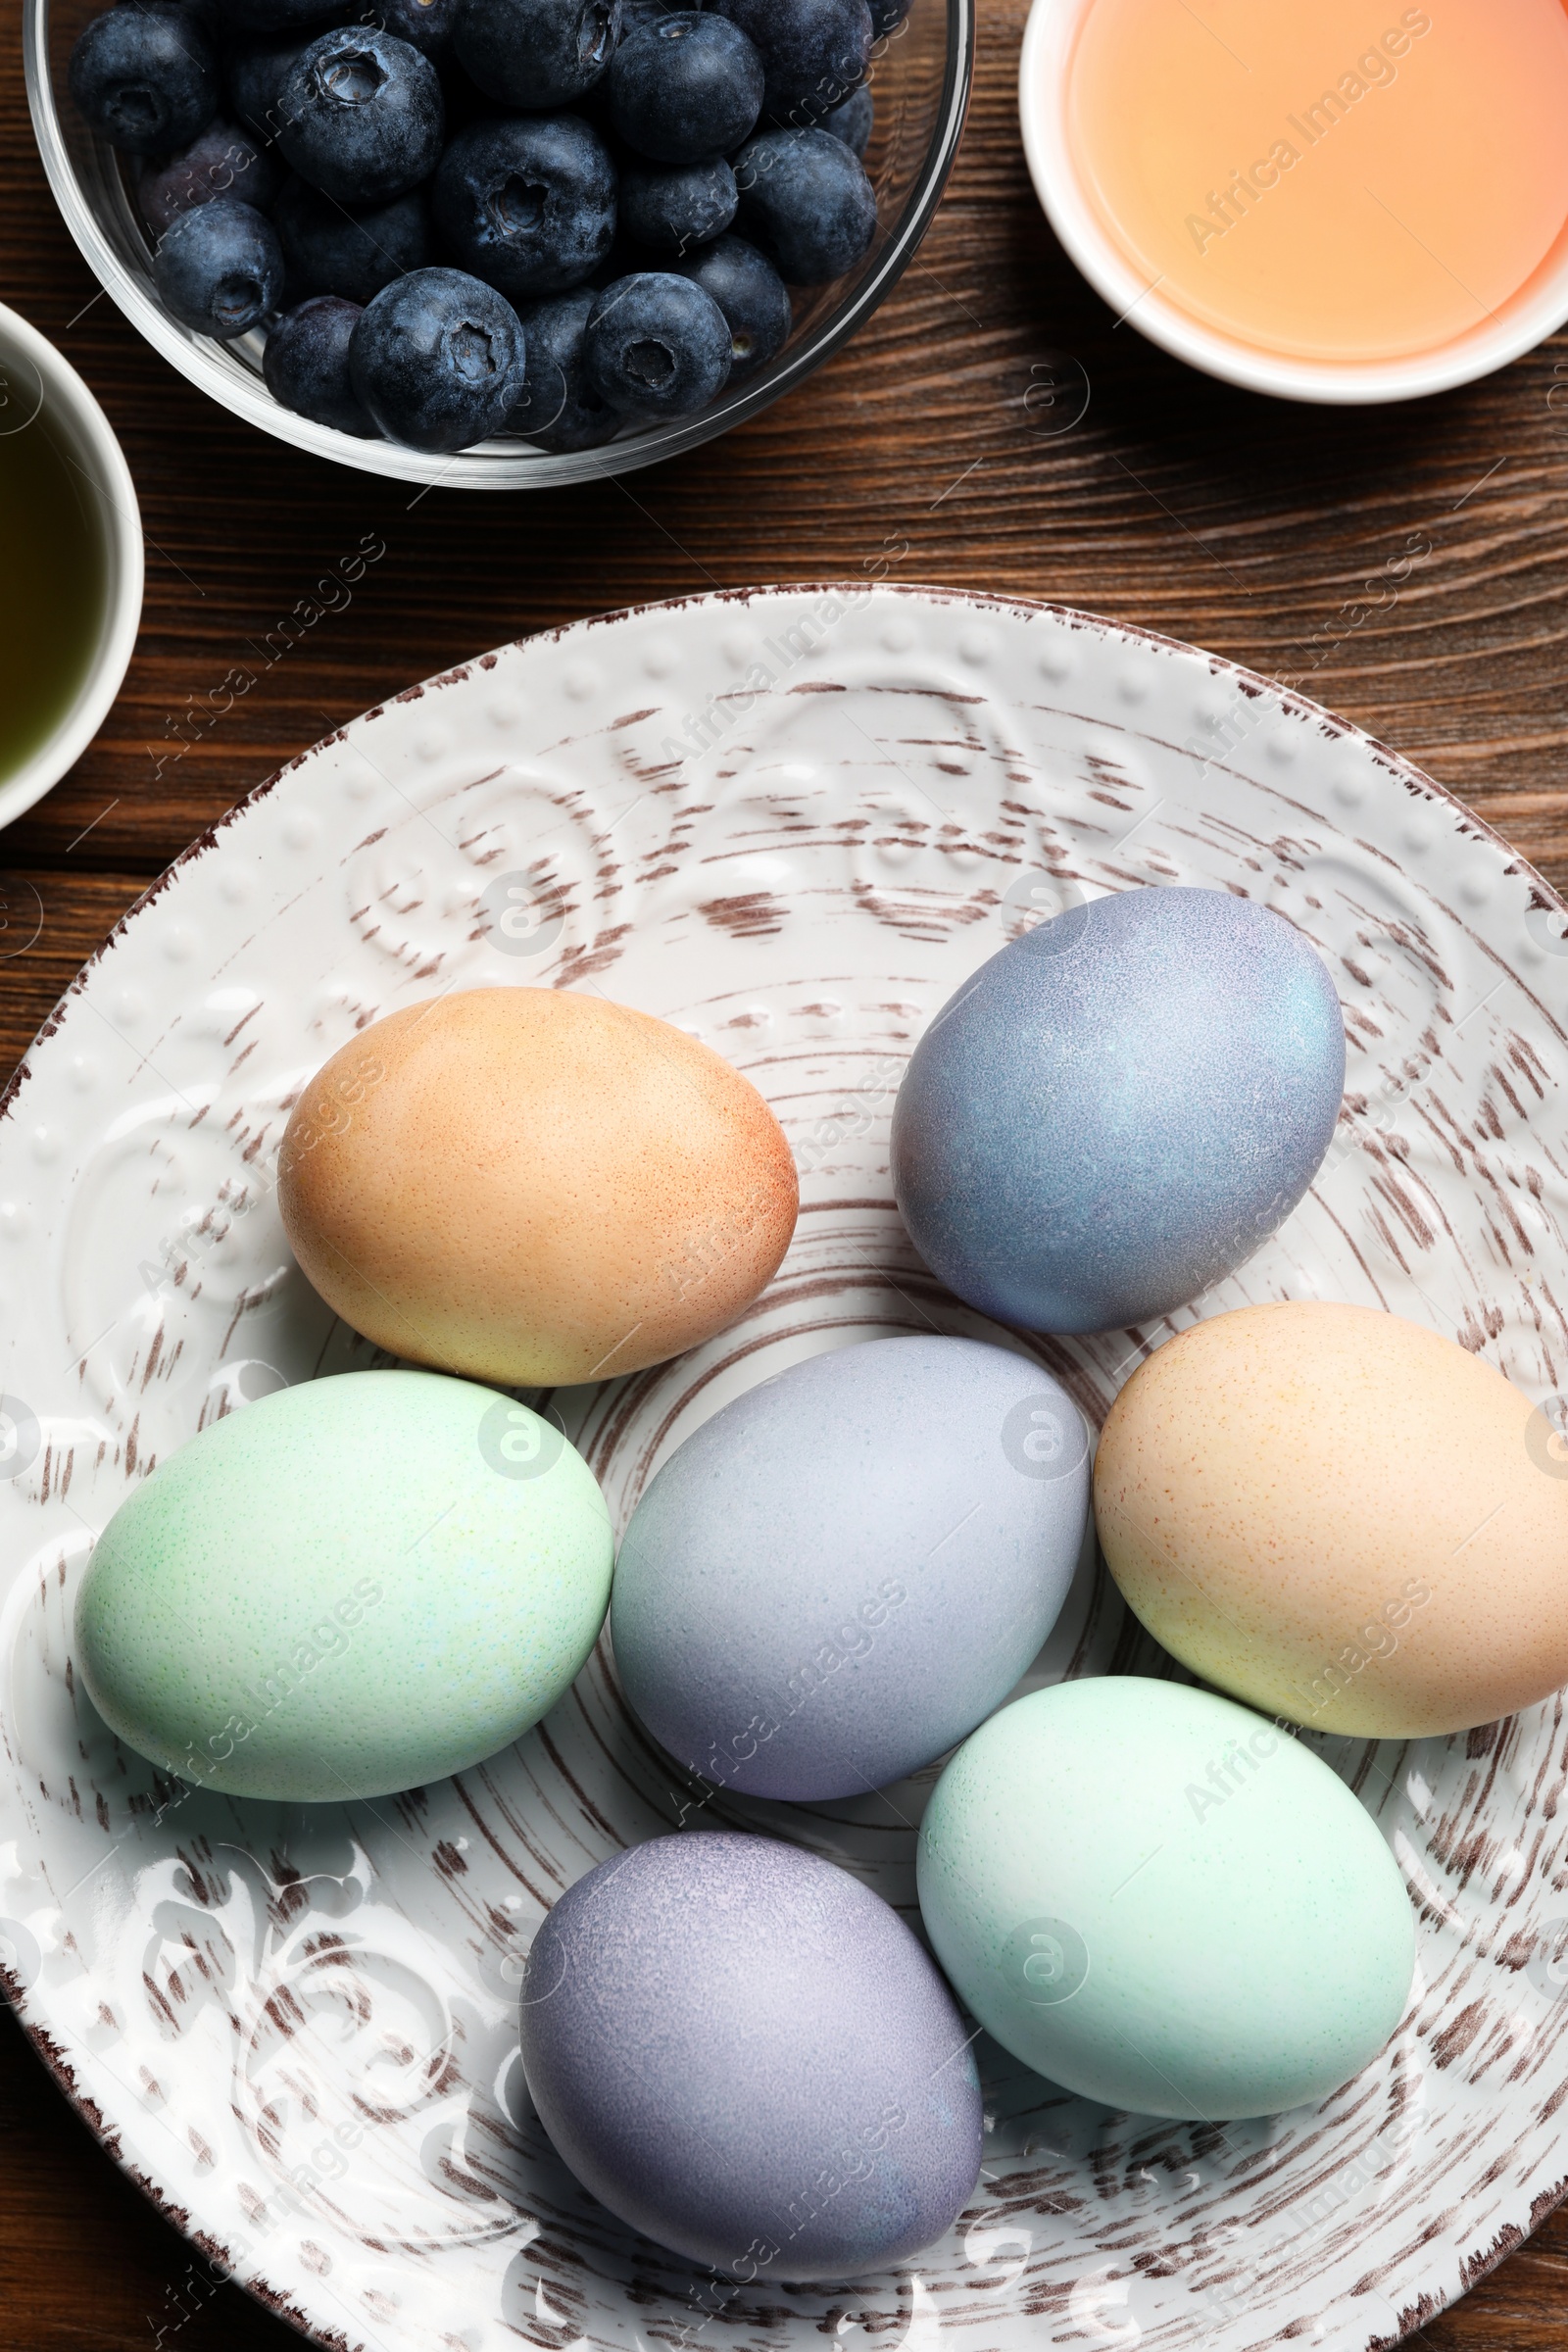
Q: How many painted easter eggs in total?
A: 7